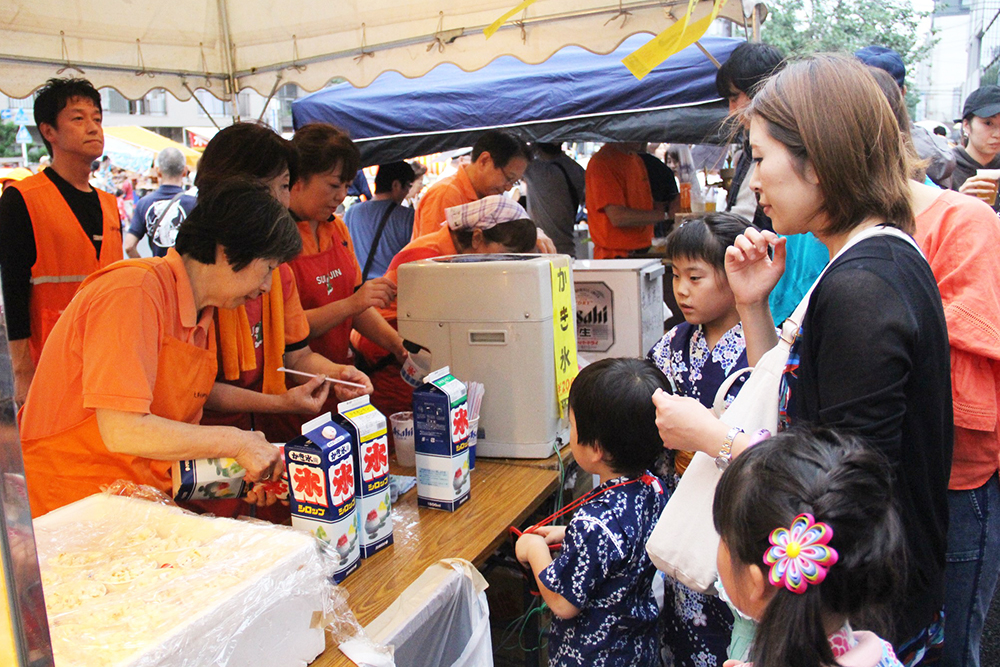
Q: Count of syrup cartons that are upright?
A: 3